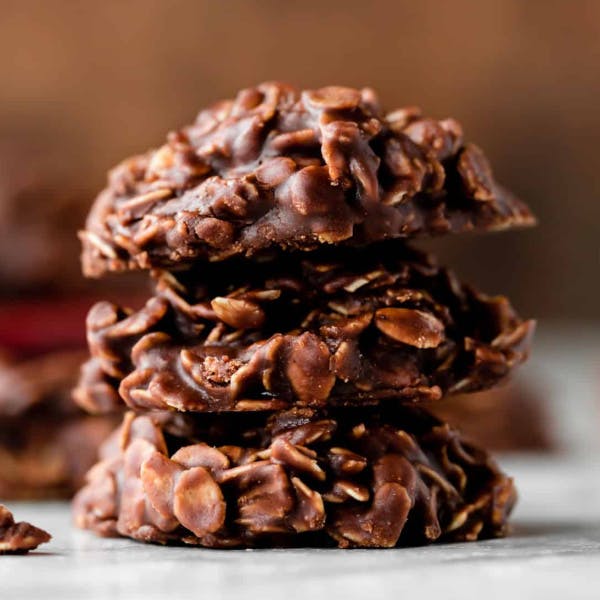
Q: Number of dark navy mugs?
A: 0